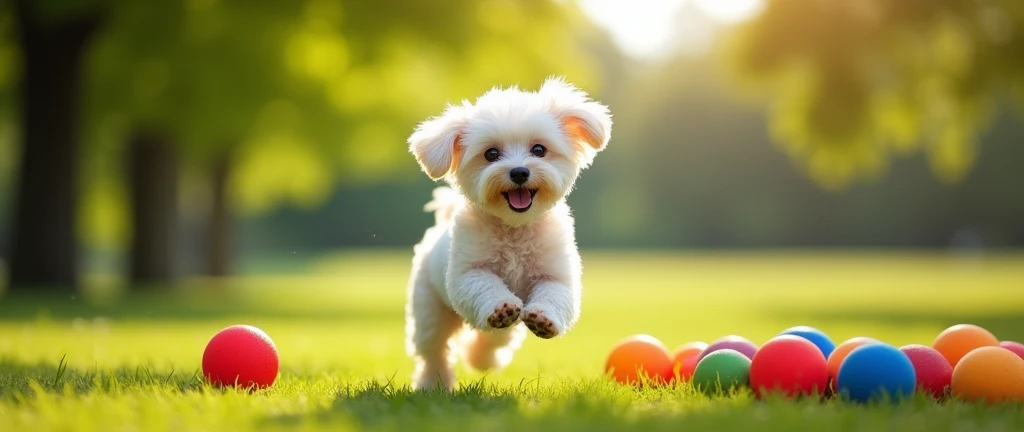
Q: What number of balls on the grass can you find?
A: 13